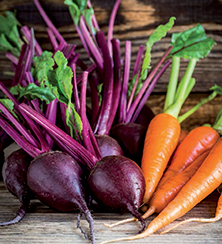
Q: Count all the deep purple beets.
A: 5